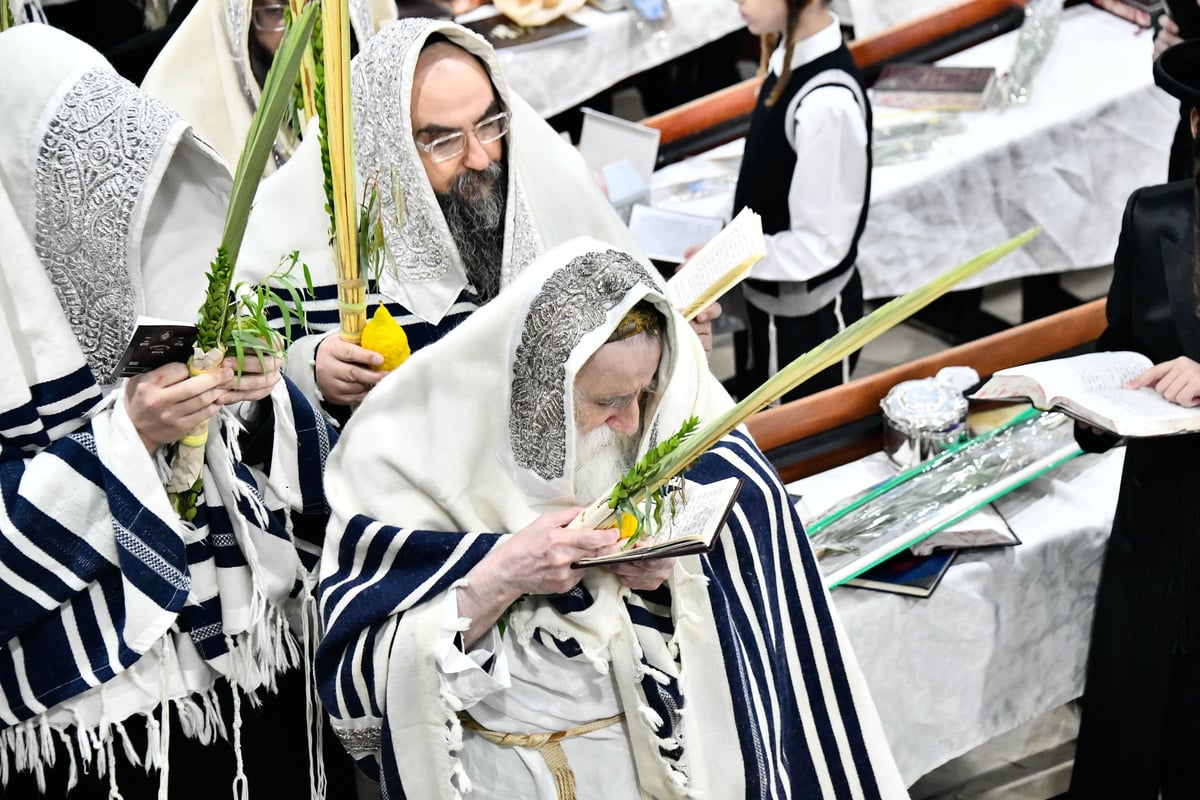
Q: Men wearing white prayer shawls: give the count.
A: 4